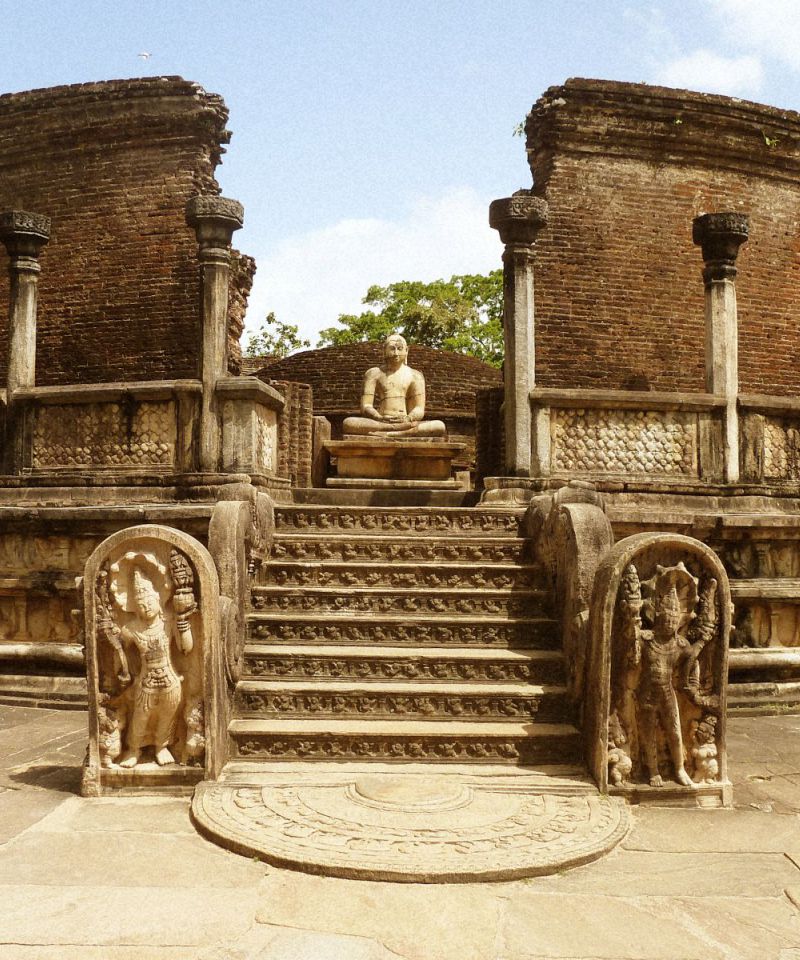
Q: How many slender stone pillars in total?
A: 4